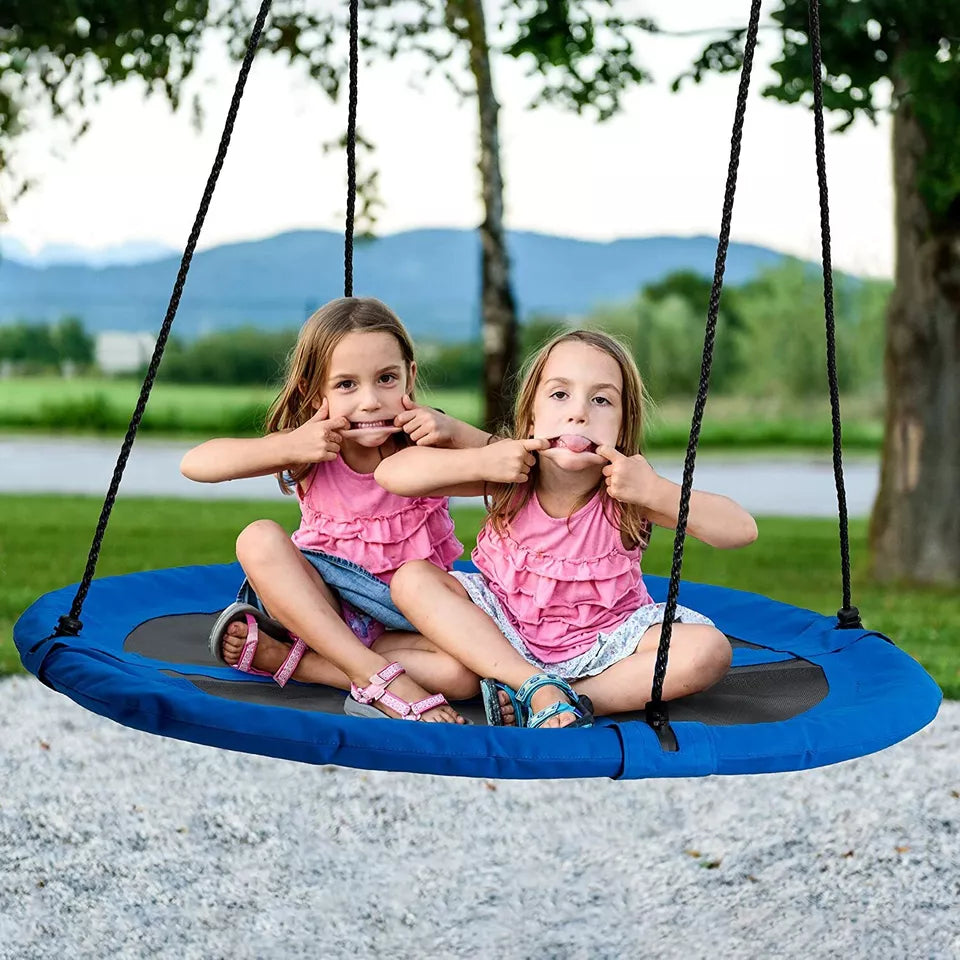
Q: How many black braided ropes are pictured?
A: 4